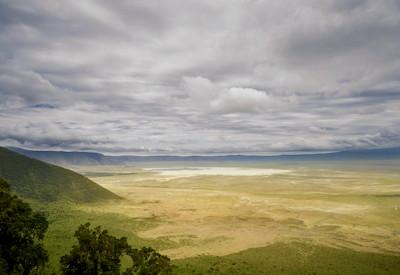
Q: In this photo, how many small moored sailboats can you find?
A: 0